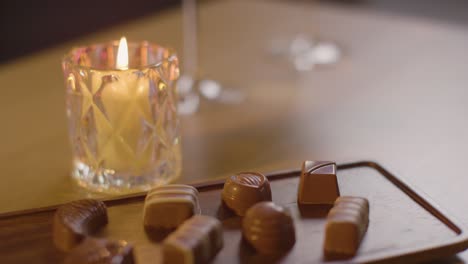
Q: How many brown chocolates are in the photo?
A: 8